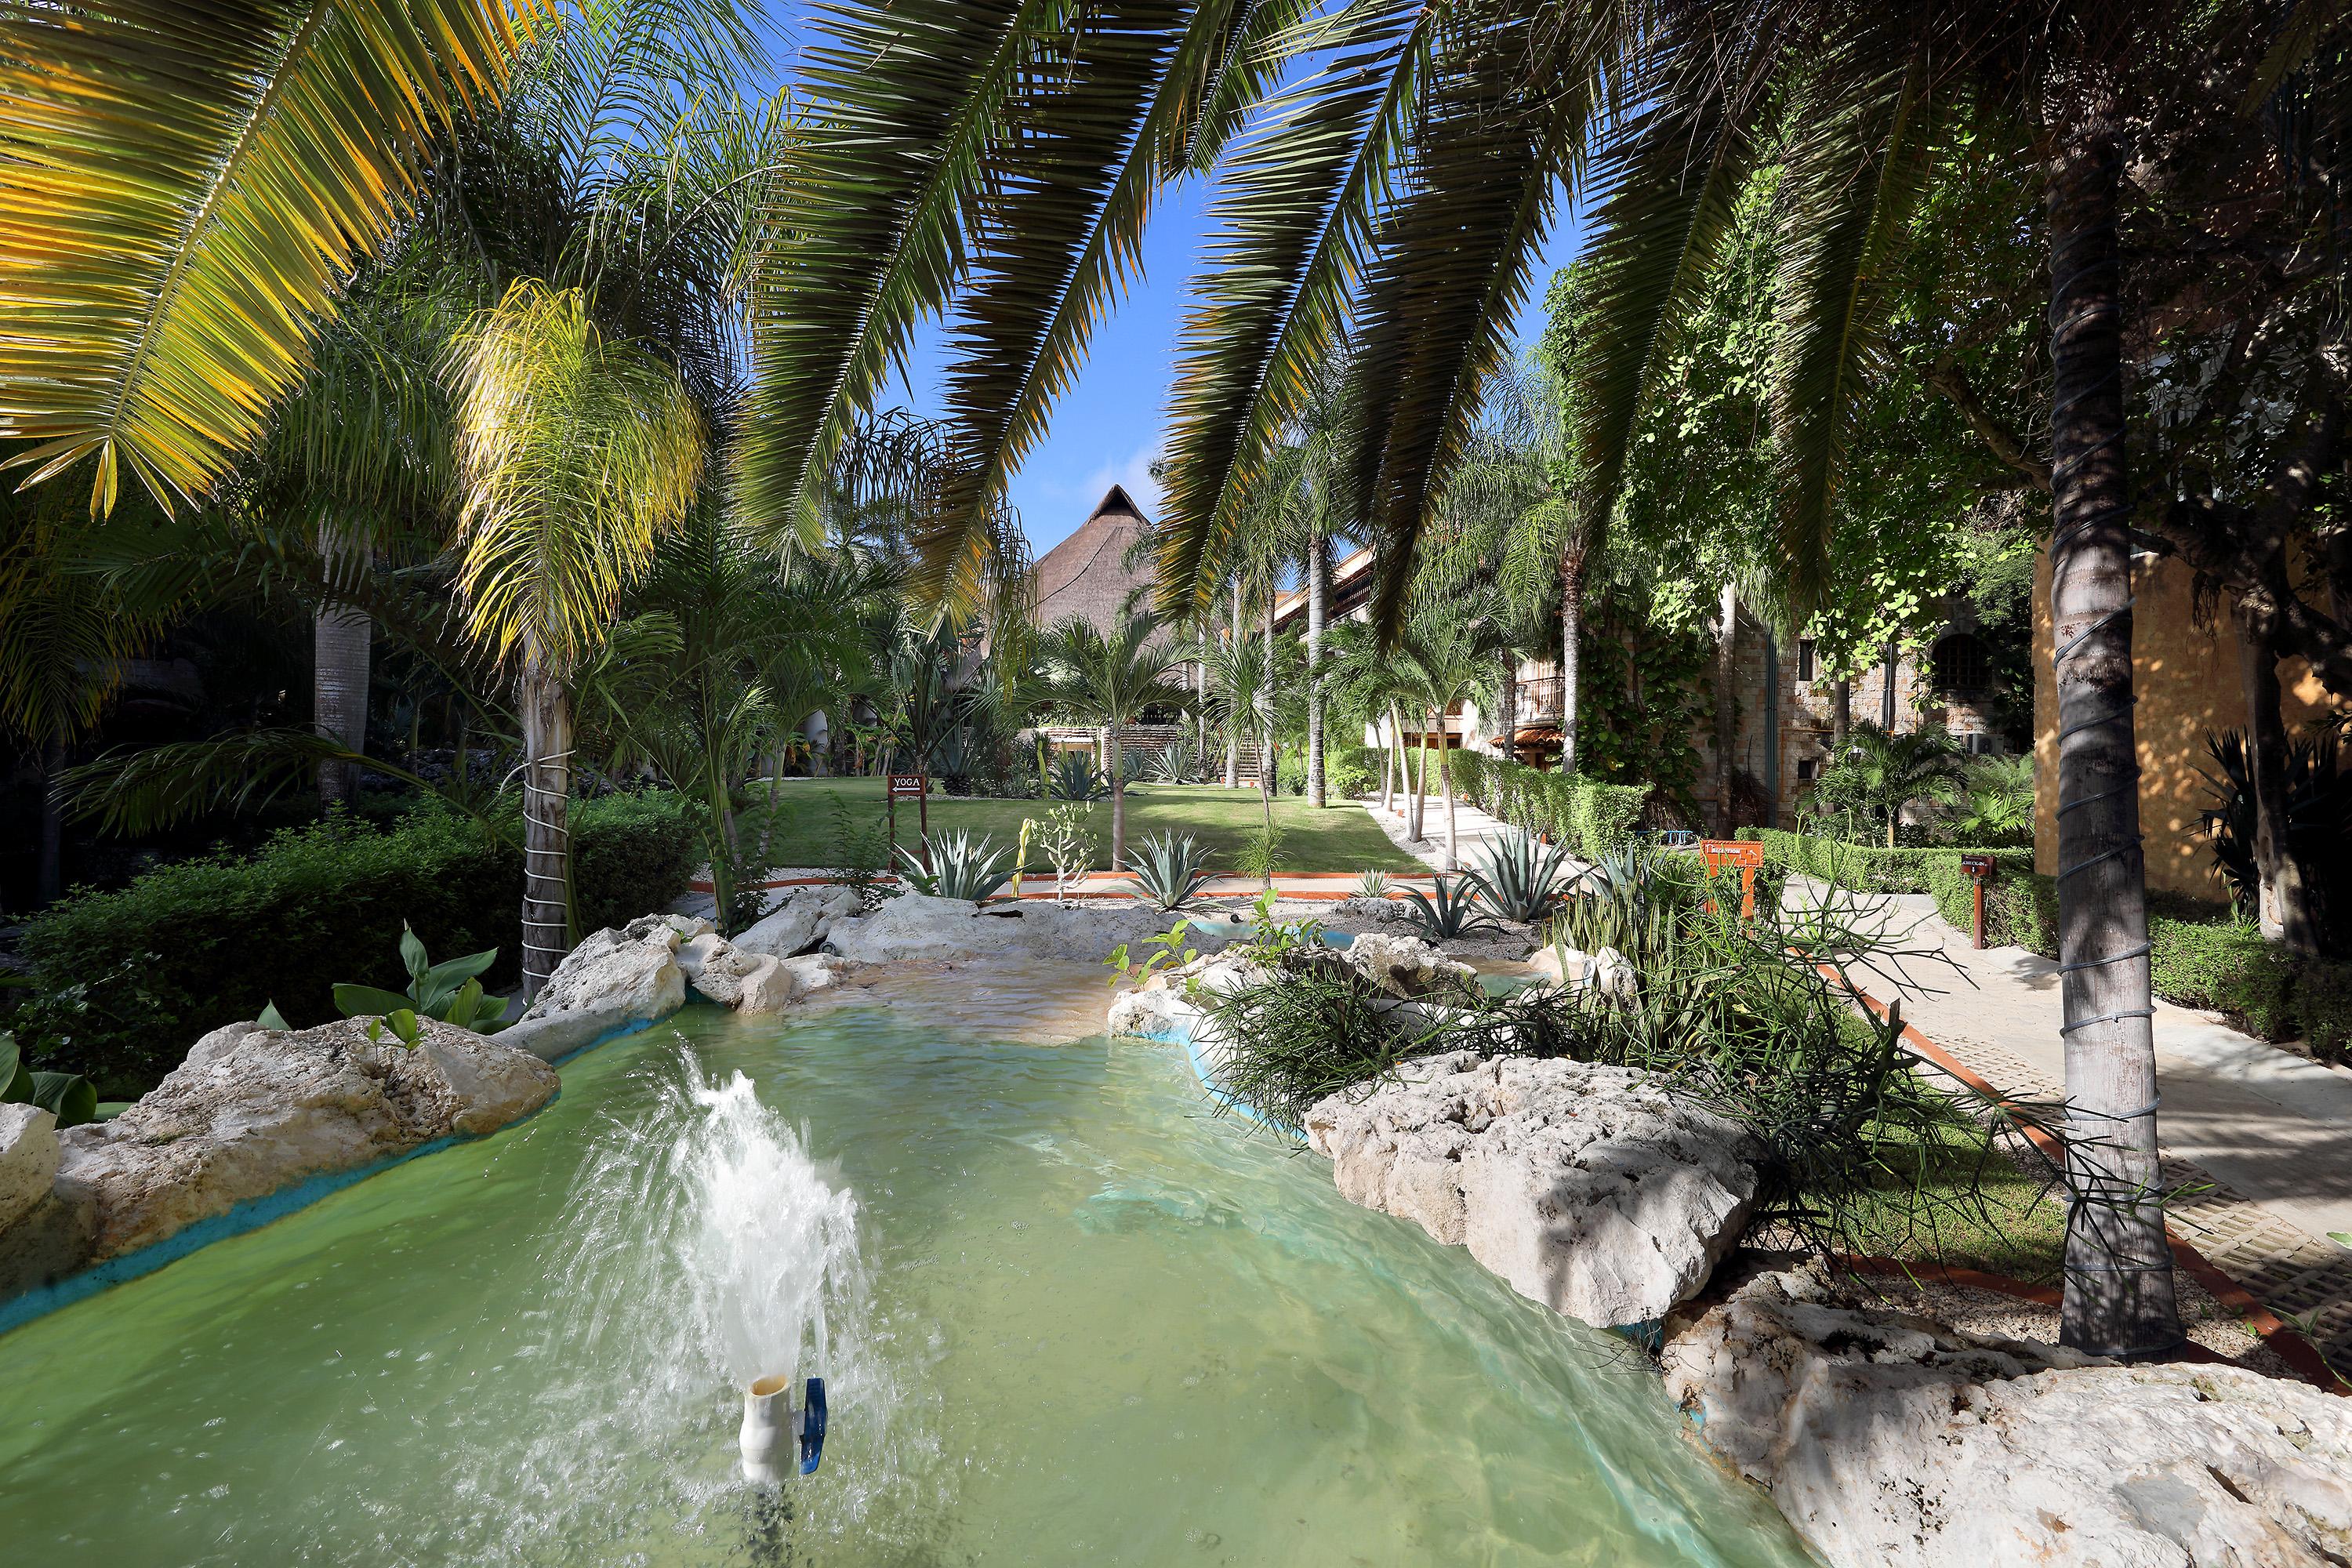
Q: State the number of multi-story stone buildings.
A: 1